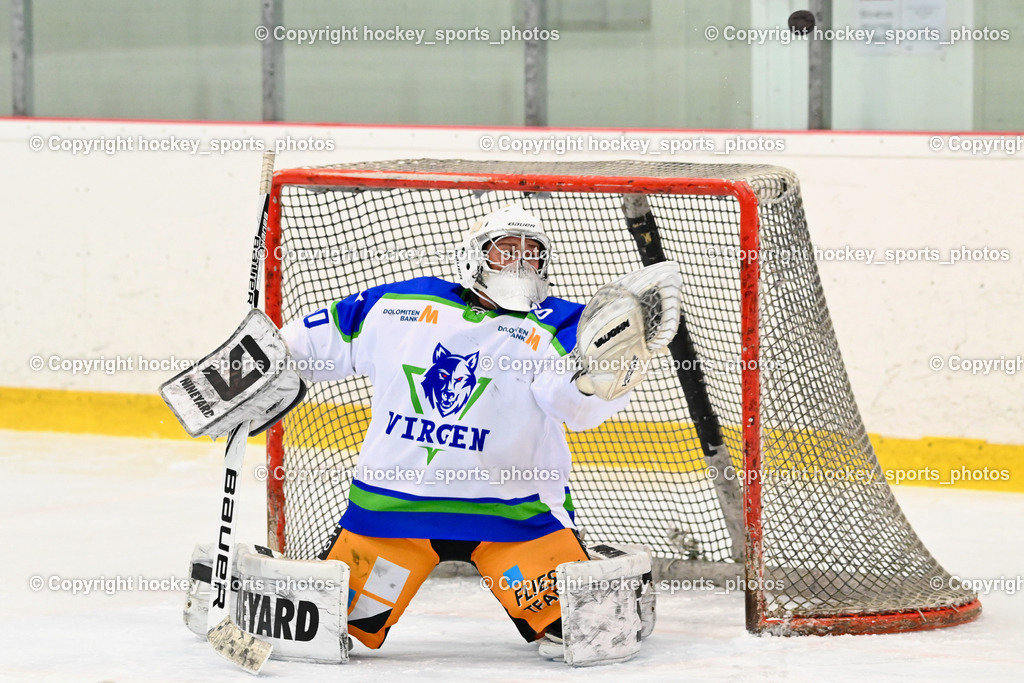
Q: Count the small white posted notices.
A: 2